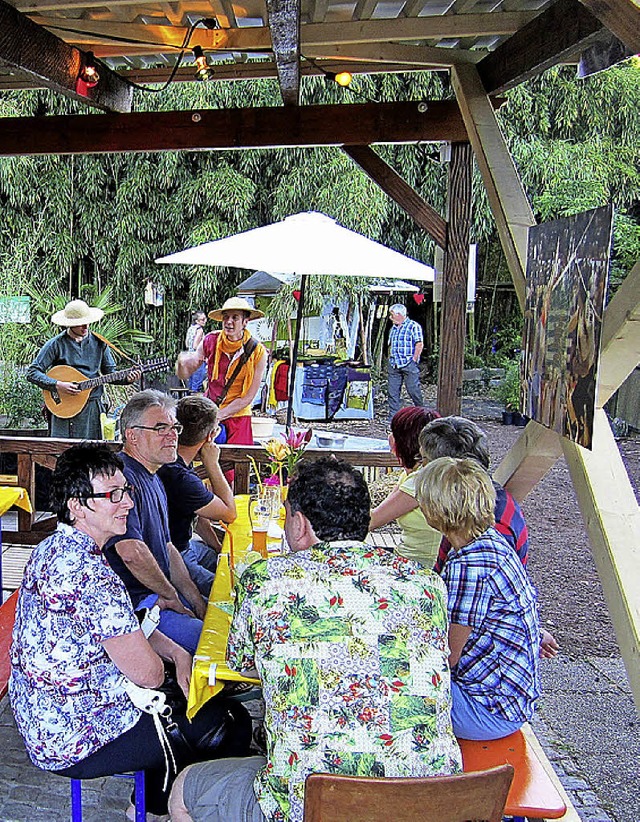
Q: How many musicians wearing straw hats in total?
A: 2